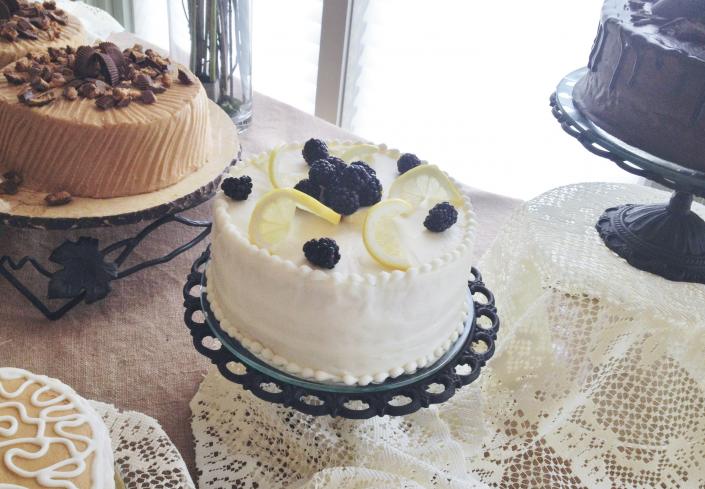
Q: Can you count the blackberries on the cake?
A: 12